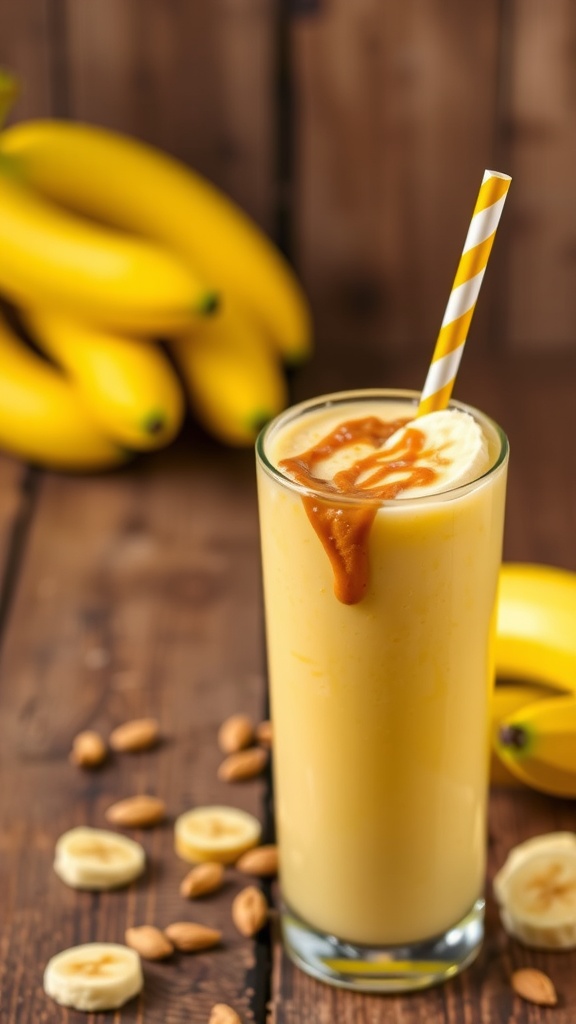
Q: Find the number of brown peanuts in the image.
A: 13